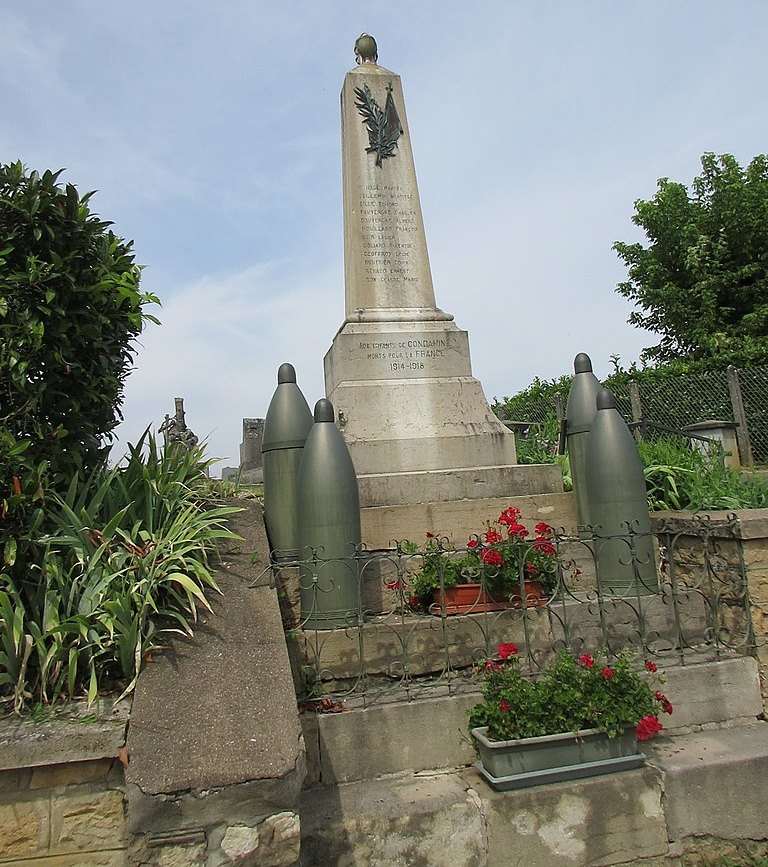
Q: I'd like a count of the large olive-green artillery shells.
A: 4